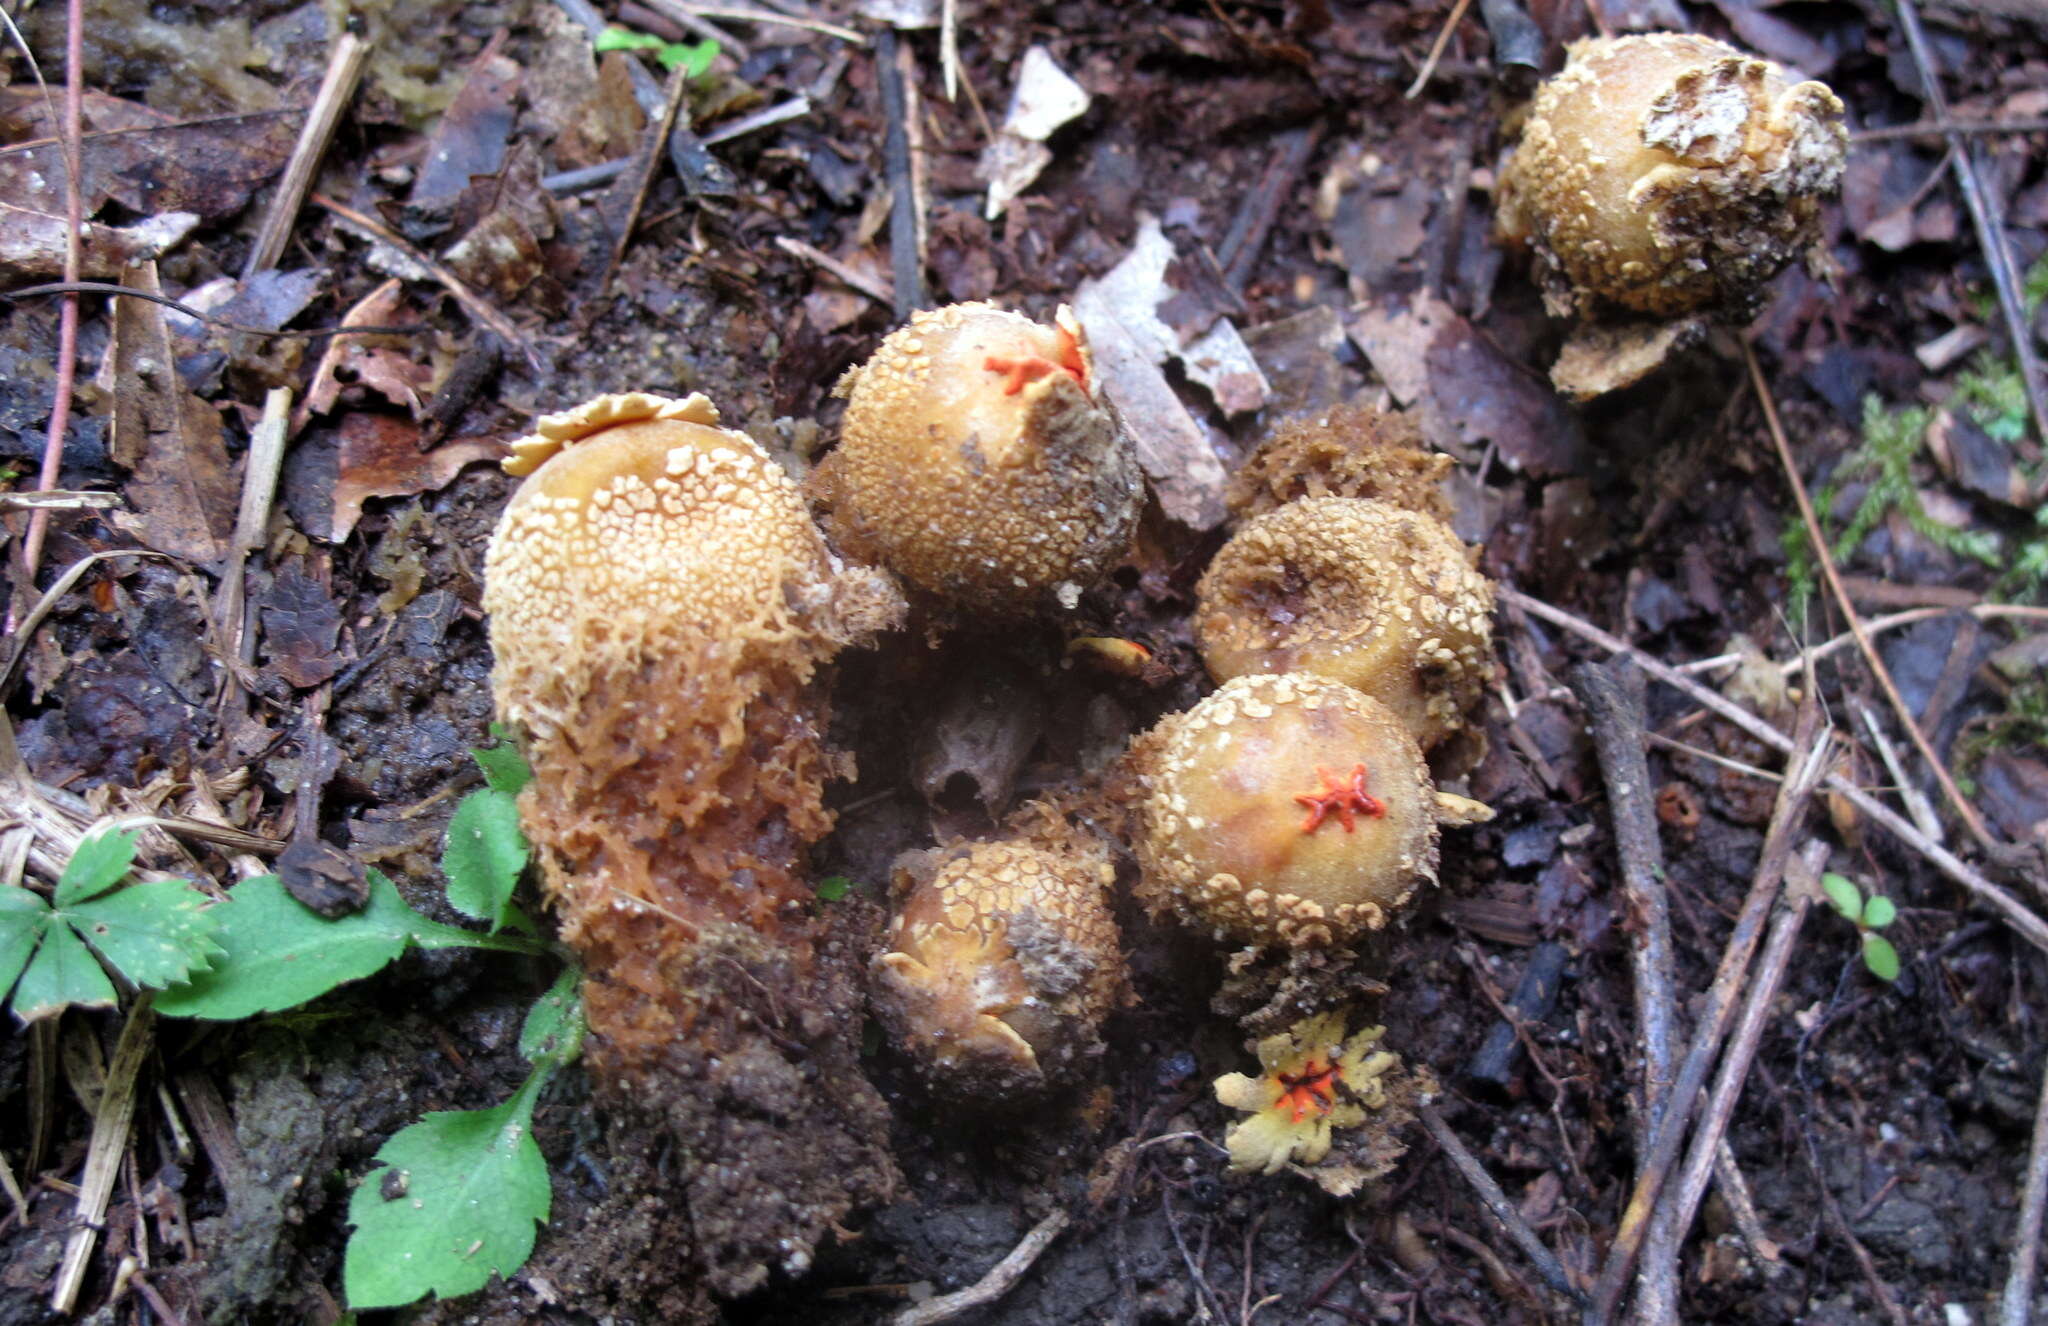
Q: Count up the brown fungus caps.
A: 6